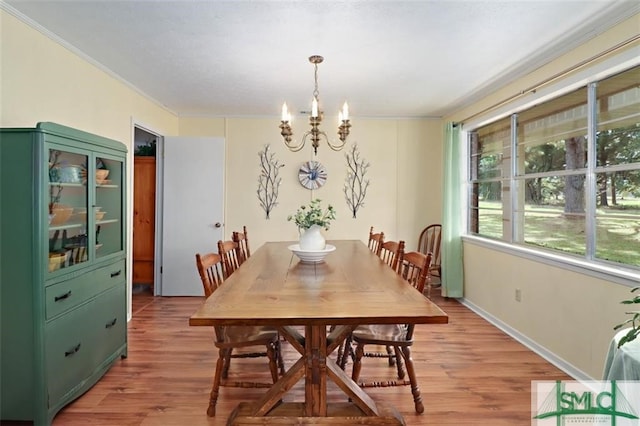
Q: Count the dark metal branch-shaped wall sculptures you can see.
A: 2